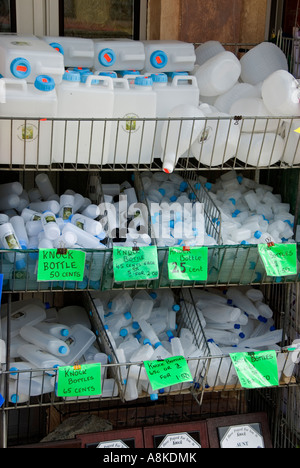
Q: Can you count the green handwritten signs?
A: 7